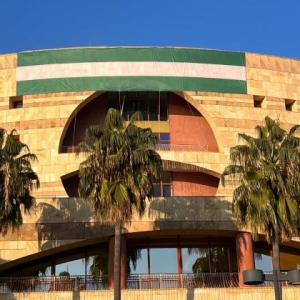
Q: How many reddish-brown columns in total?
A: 2